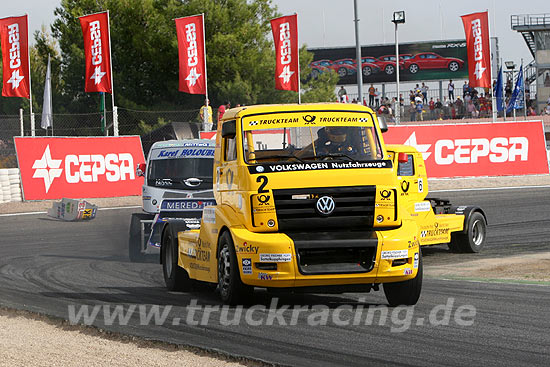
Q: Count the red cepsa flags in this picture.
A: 5